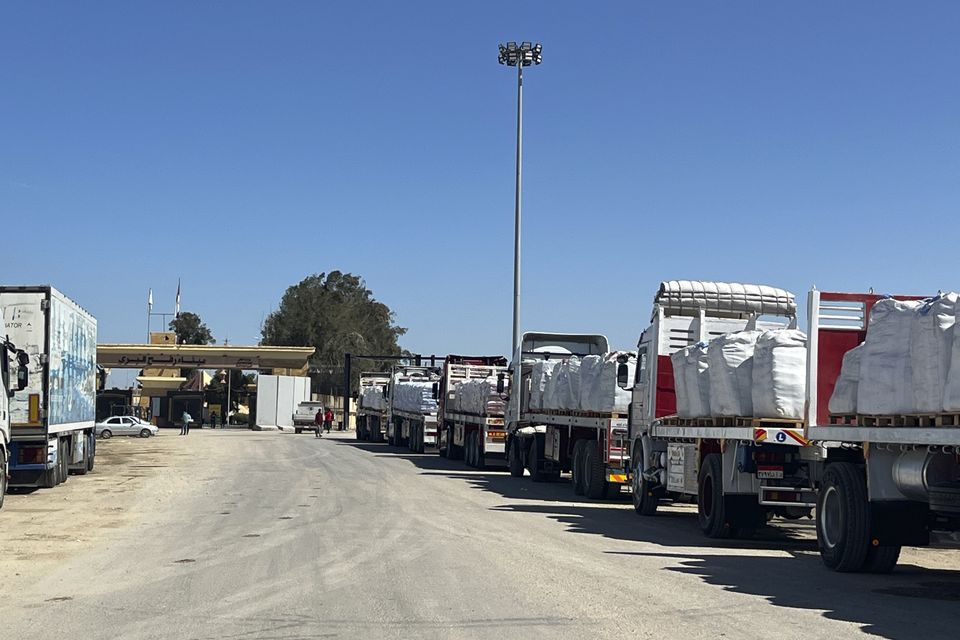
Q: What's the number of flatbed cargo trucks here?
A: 6